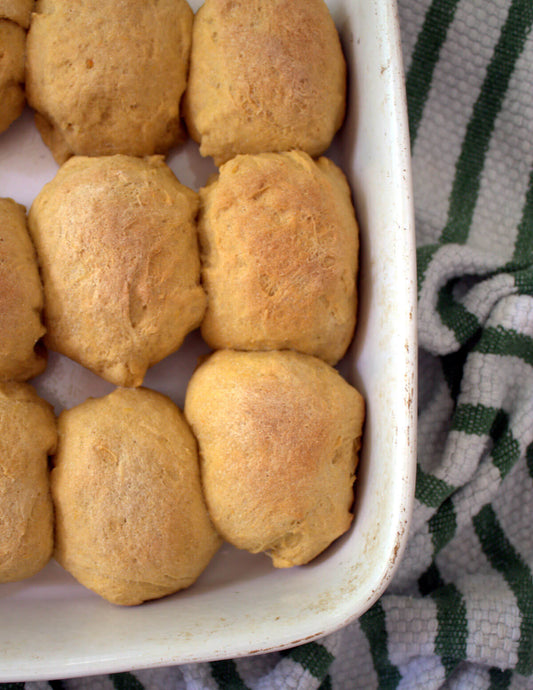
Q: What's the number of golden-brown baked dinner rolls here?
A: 9